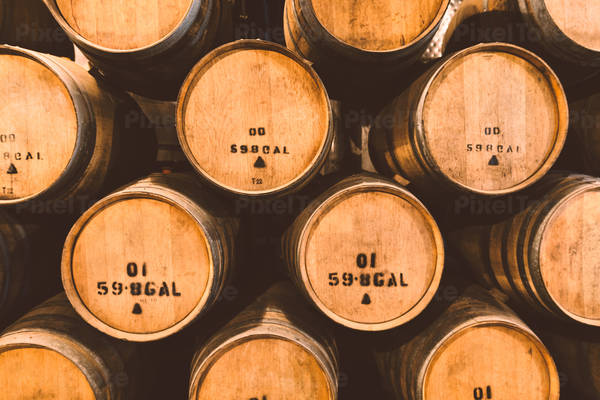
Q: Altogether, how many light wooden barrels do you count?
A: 12